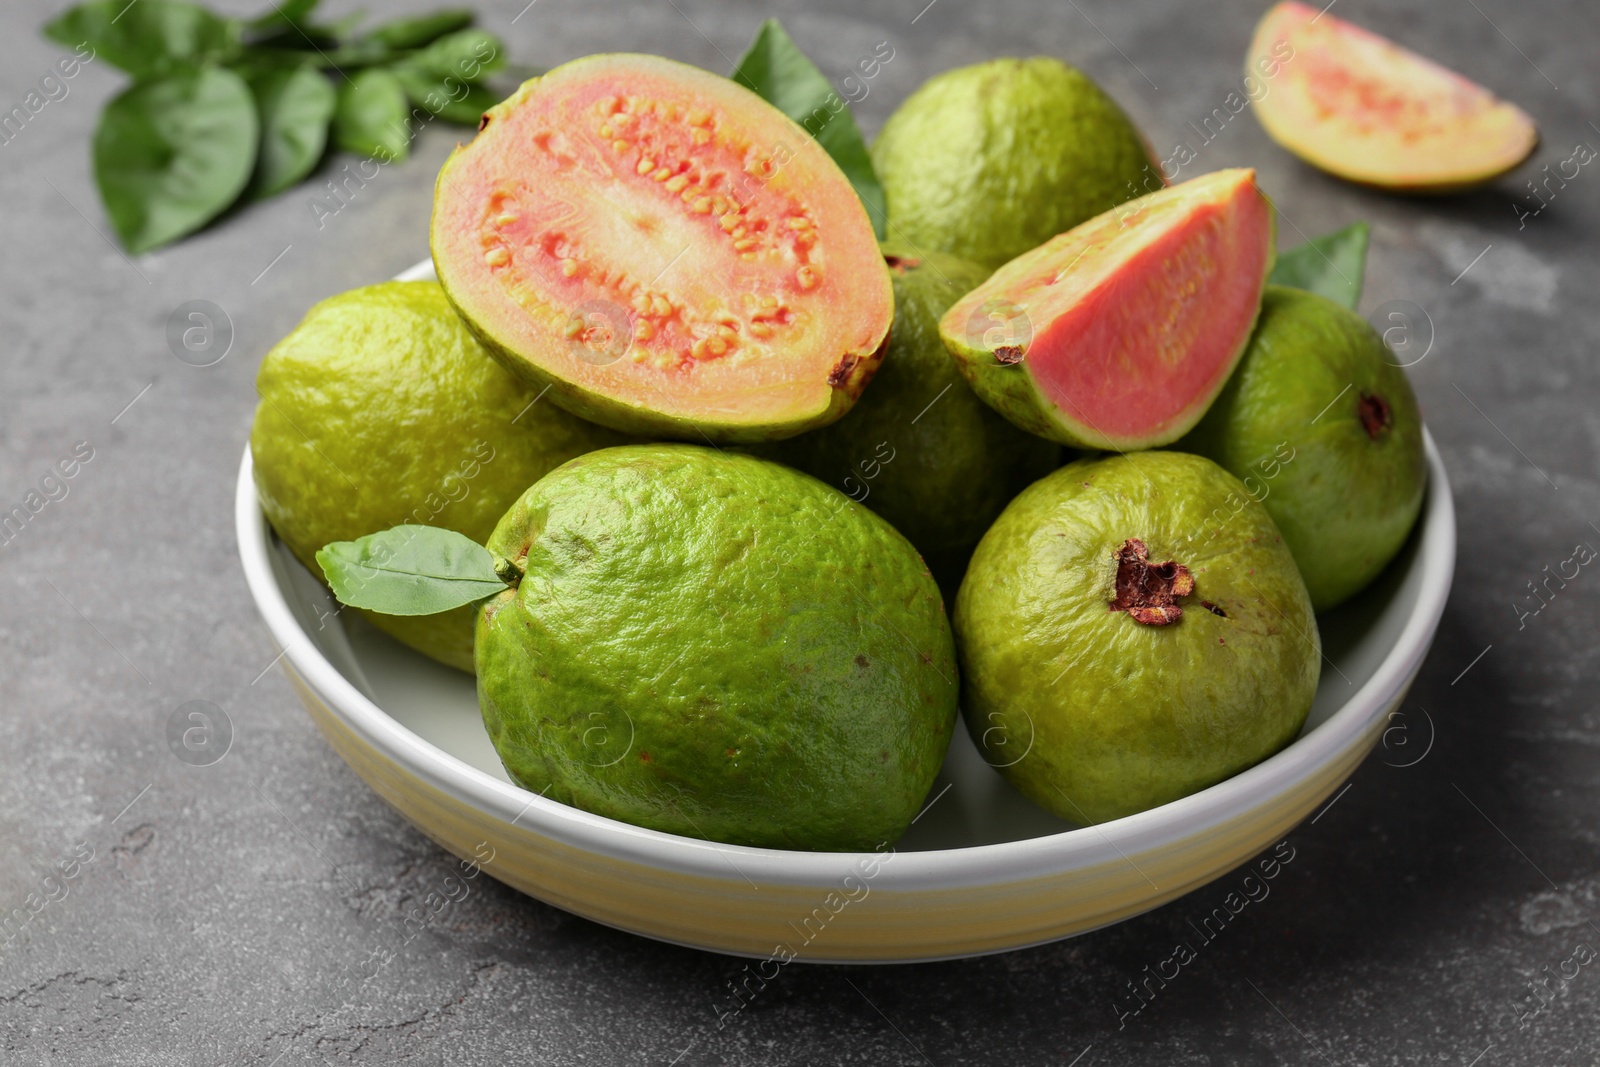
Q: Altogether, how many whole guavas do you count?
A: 6